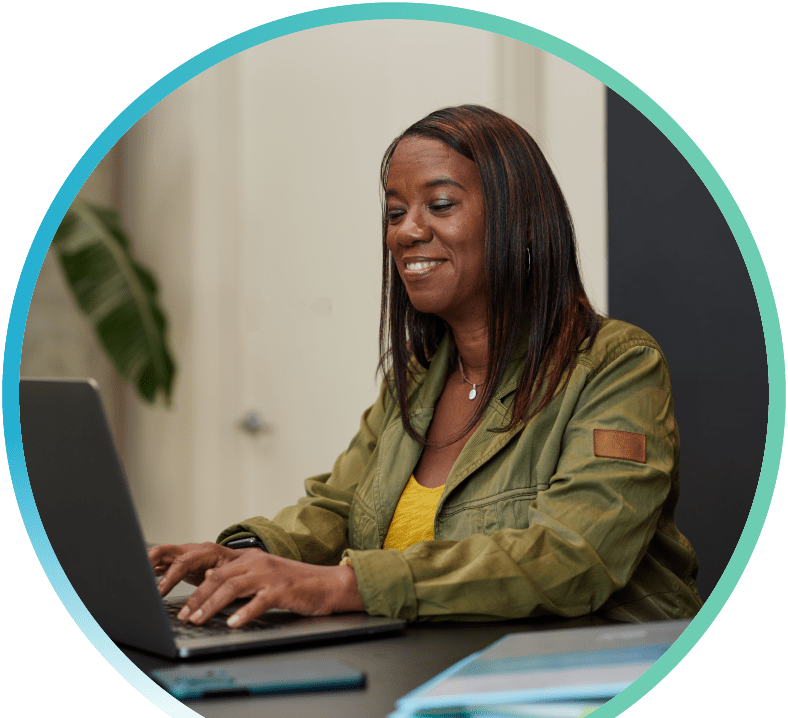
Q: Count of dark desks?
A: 1